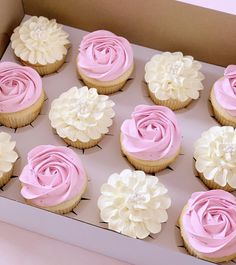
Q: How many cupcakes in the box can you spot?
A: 12